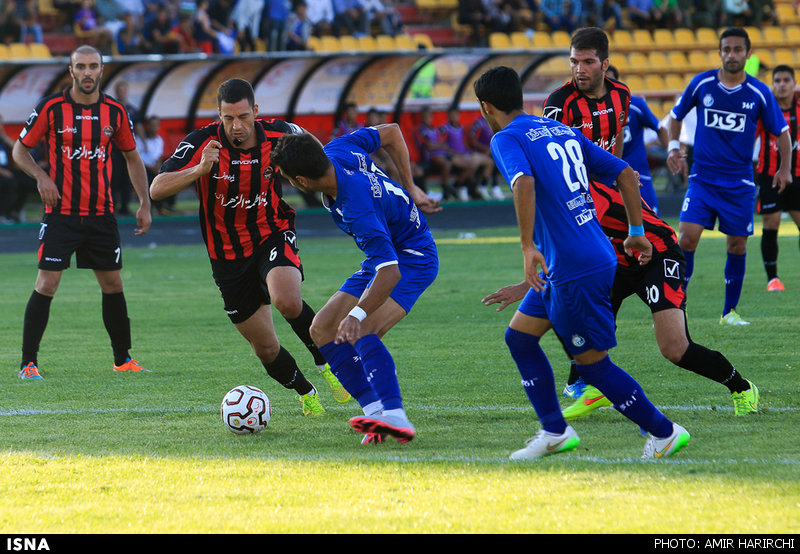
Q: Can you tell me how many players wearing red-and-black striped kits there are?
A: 5